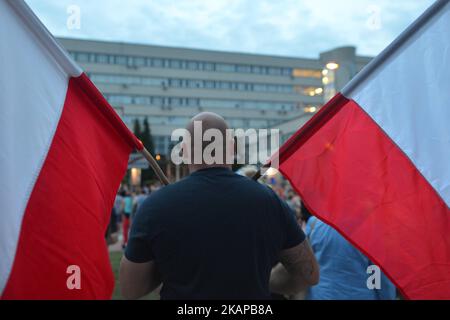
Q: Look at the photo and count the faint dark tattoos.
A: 1